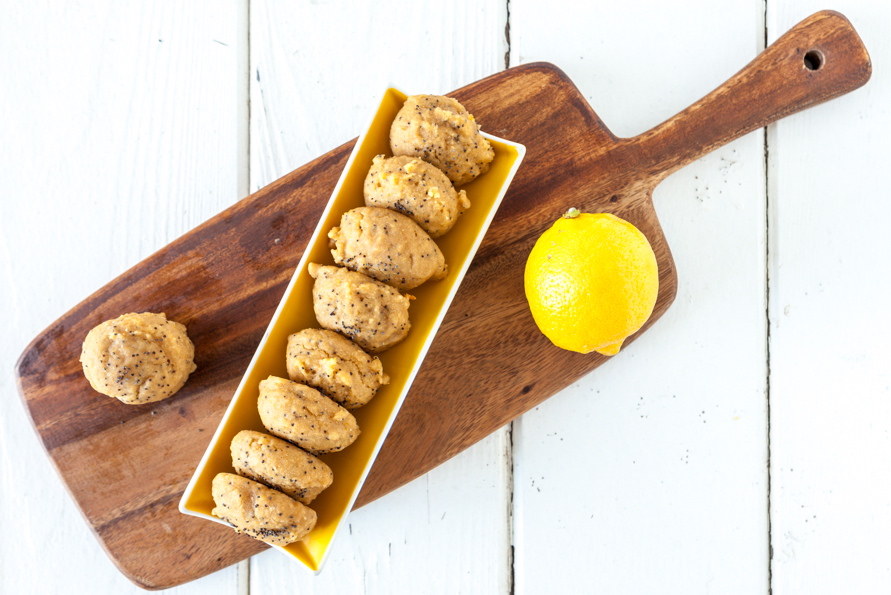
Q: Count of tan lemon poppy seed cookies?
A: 9